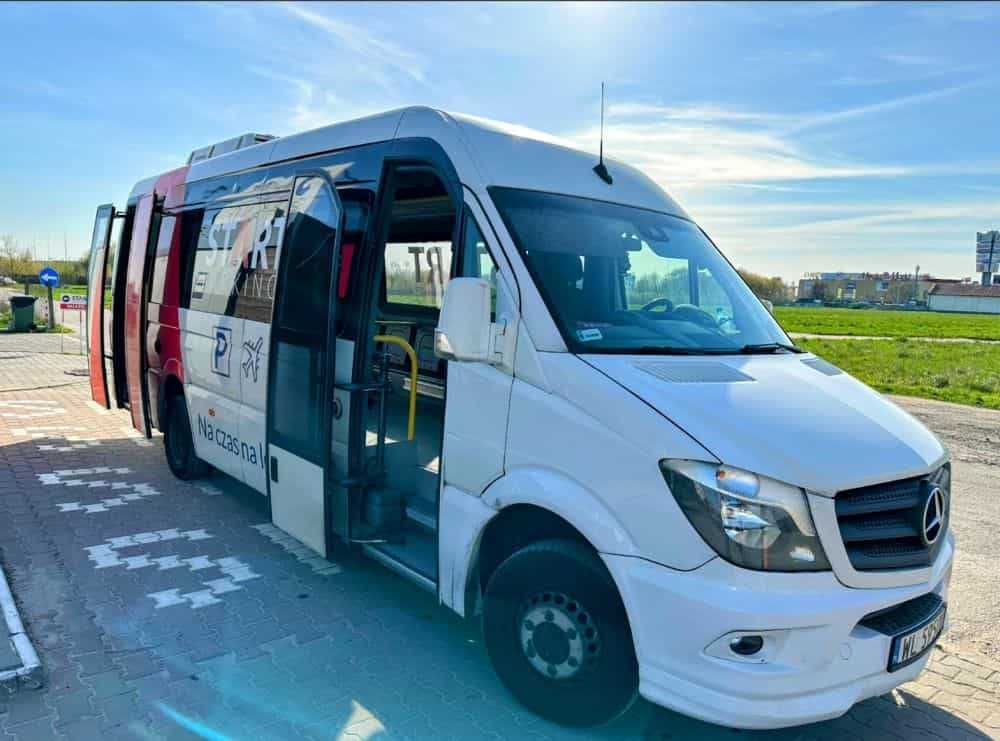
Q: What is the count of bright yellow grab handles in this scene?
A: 1